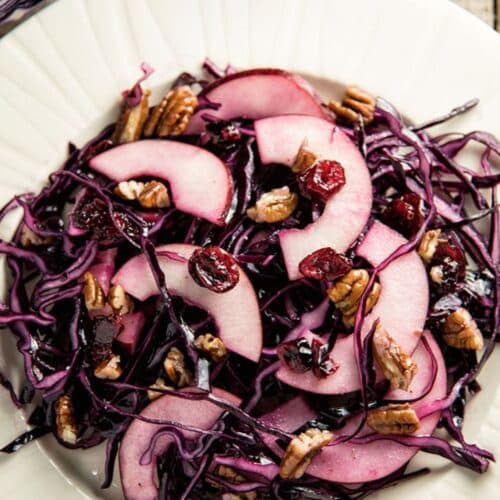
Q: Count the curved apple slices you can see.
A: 7